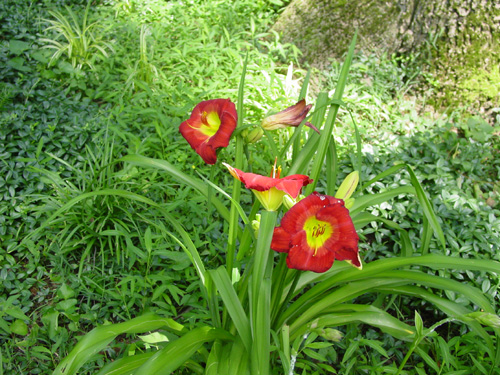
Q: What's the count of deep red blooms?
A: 3